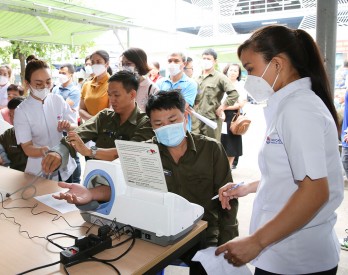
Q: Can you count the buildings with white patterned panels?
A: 1